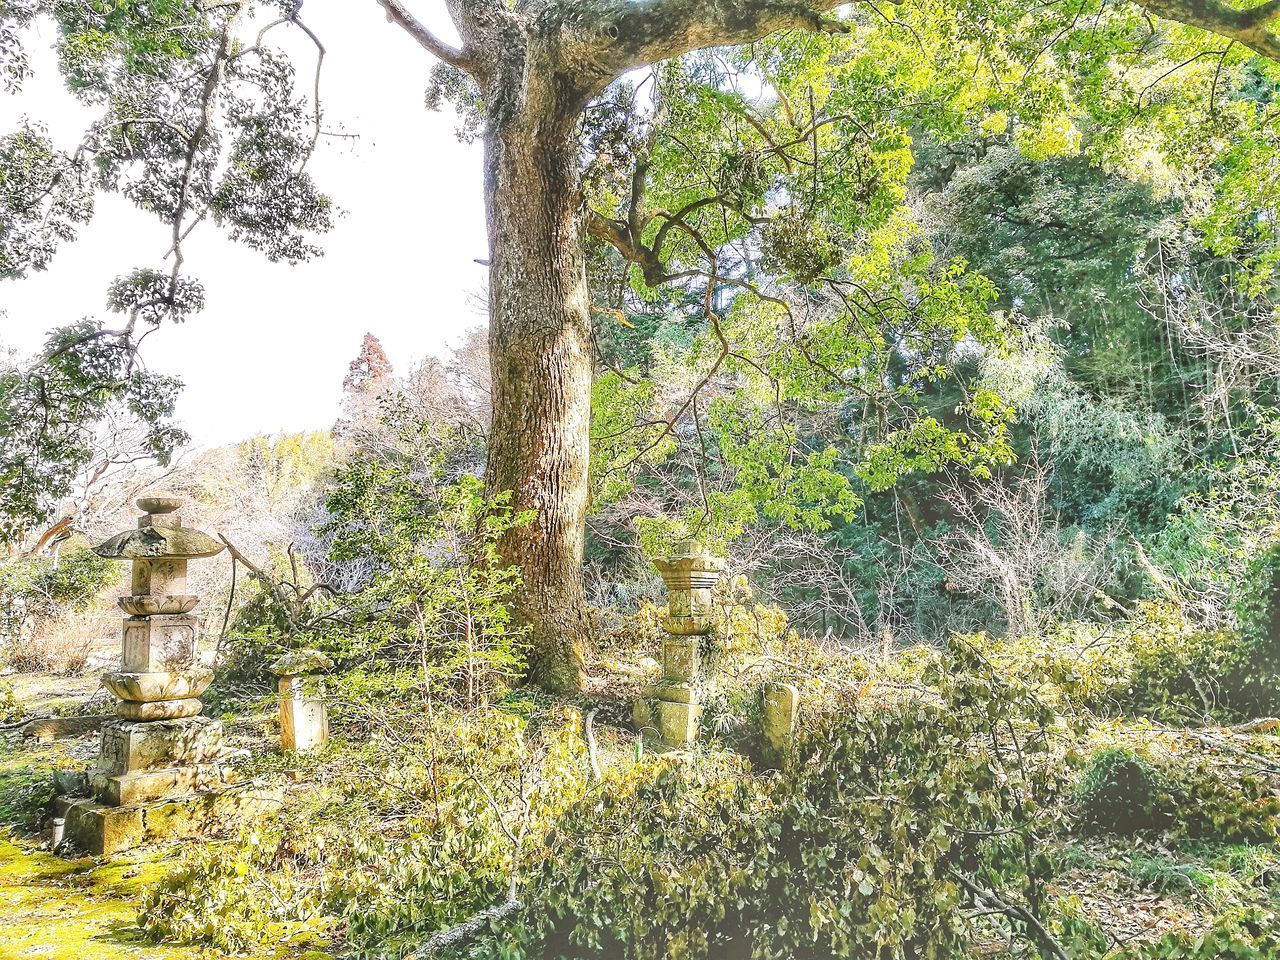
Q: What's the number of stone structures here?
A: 4